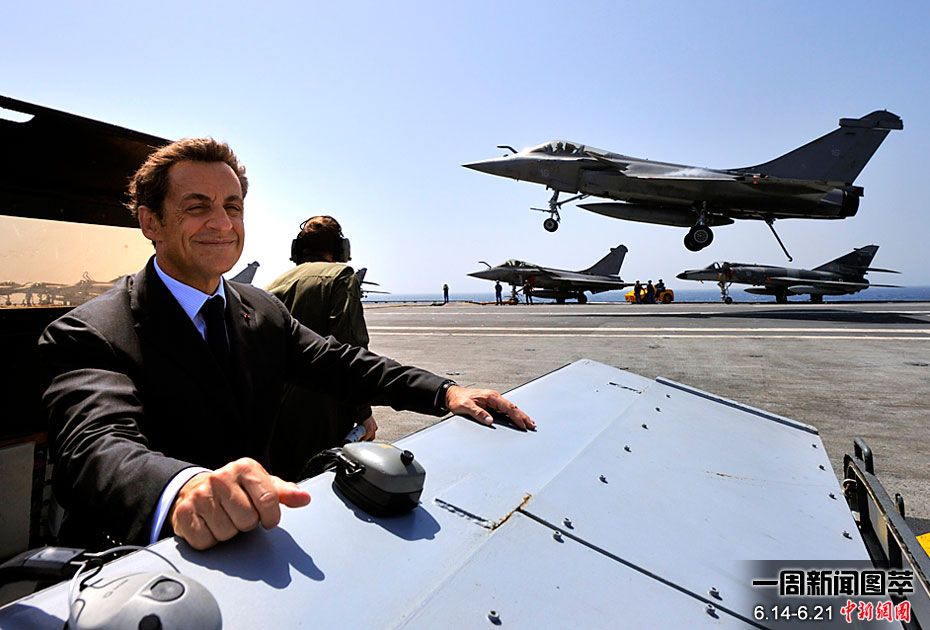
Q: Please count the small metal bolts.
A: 14